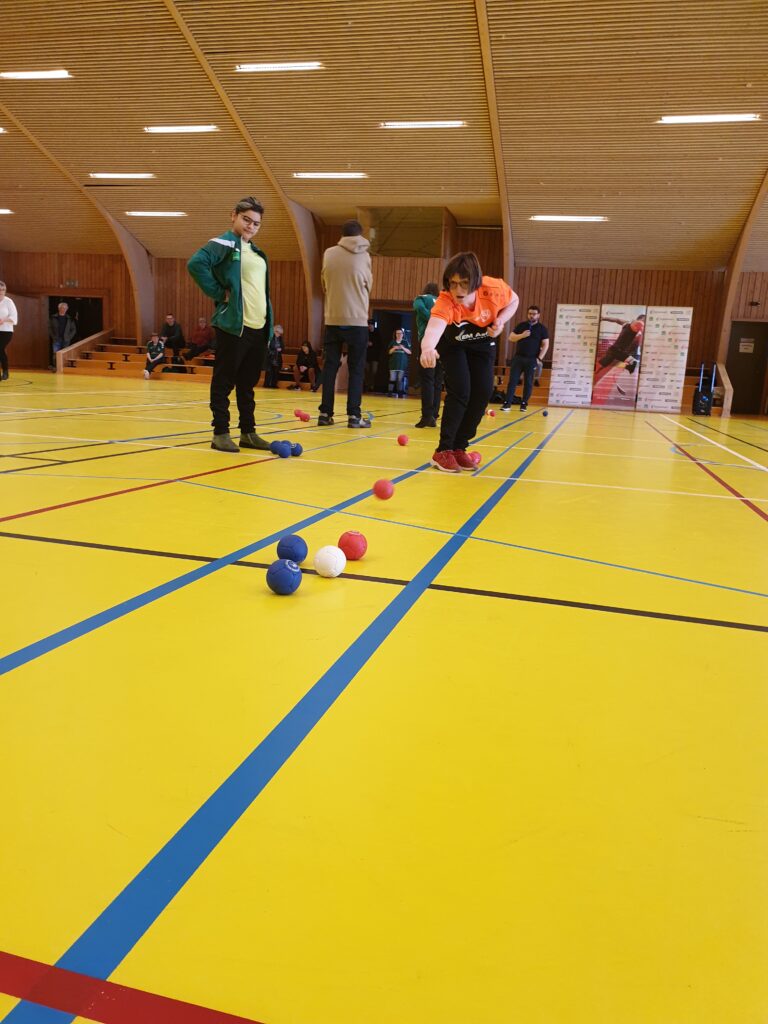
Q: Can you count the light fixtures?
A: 11